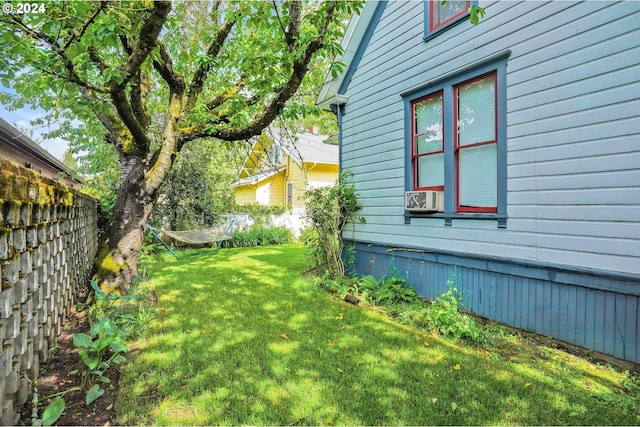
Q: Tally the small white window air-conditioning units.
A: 1